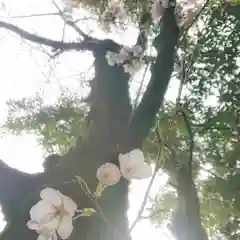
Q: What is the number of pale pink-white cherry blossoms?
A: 3